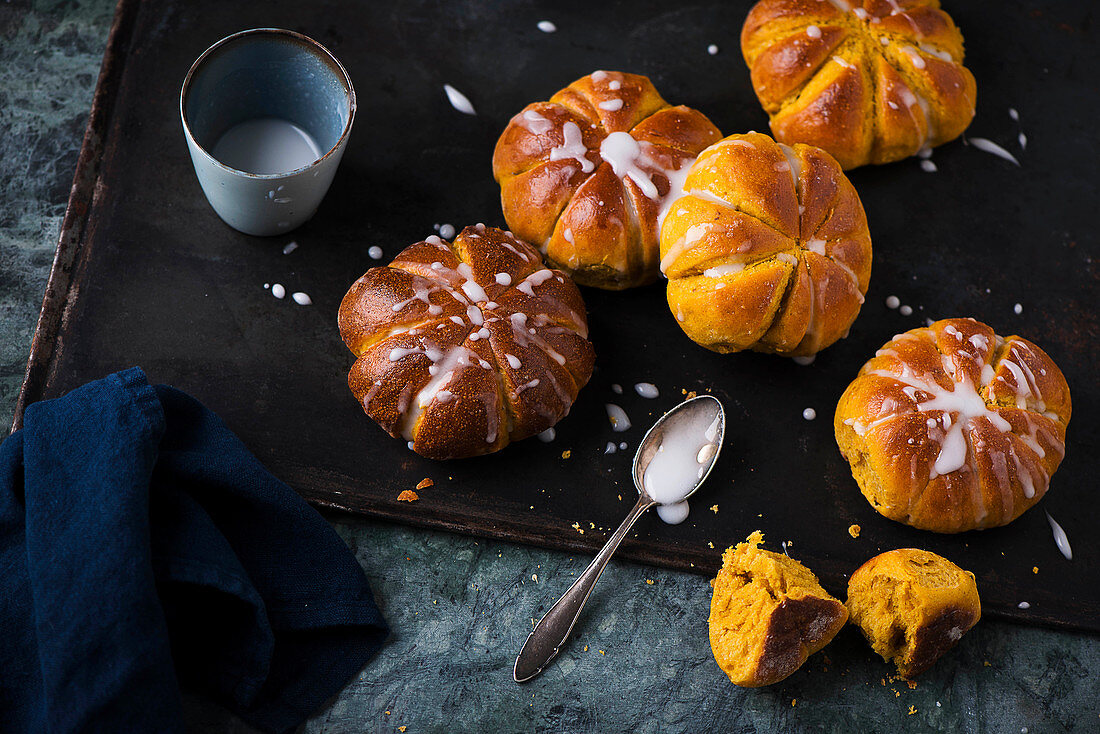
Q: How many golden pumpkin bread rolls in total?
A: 5